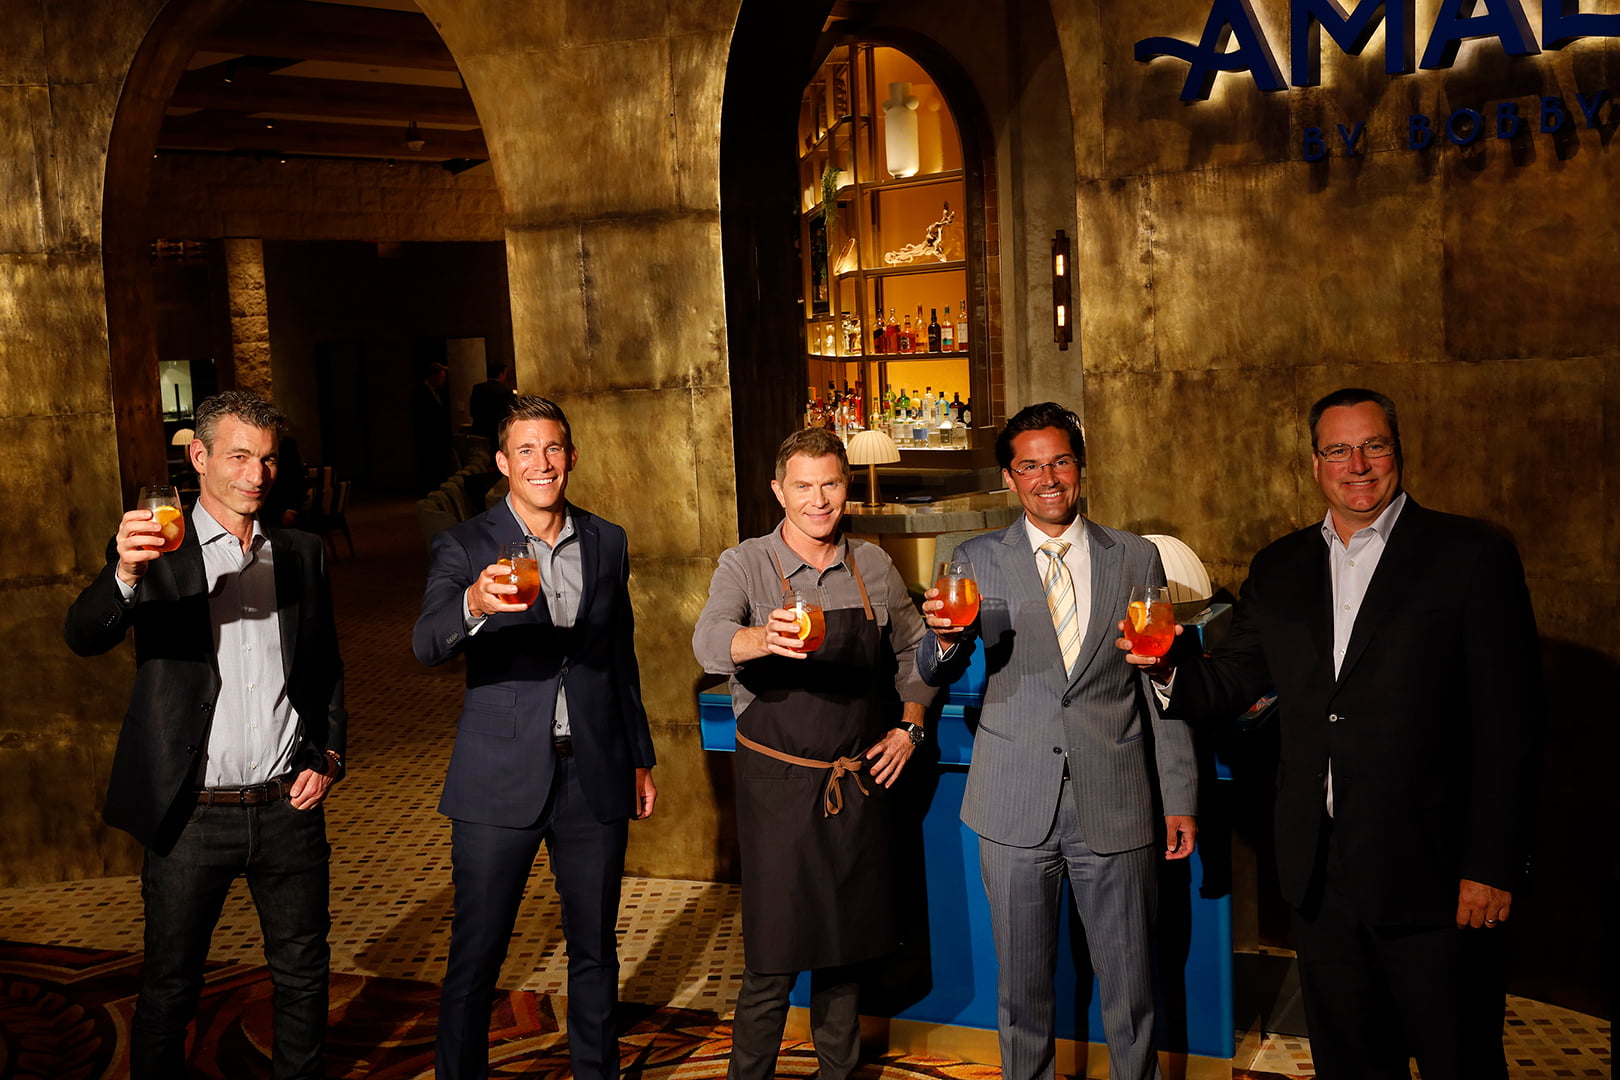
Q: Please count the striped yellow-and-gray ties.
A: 1